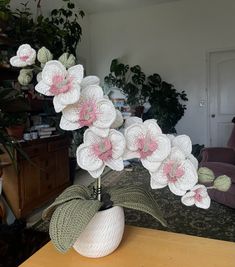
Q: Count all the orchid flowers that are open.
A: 7